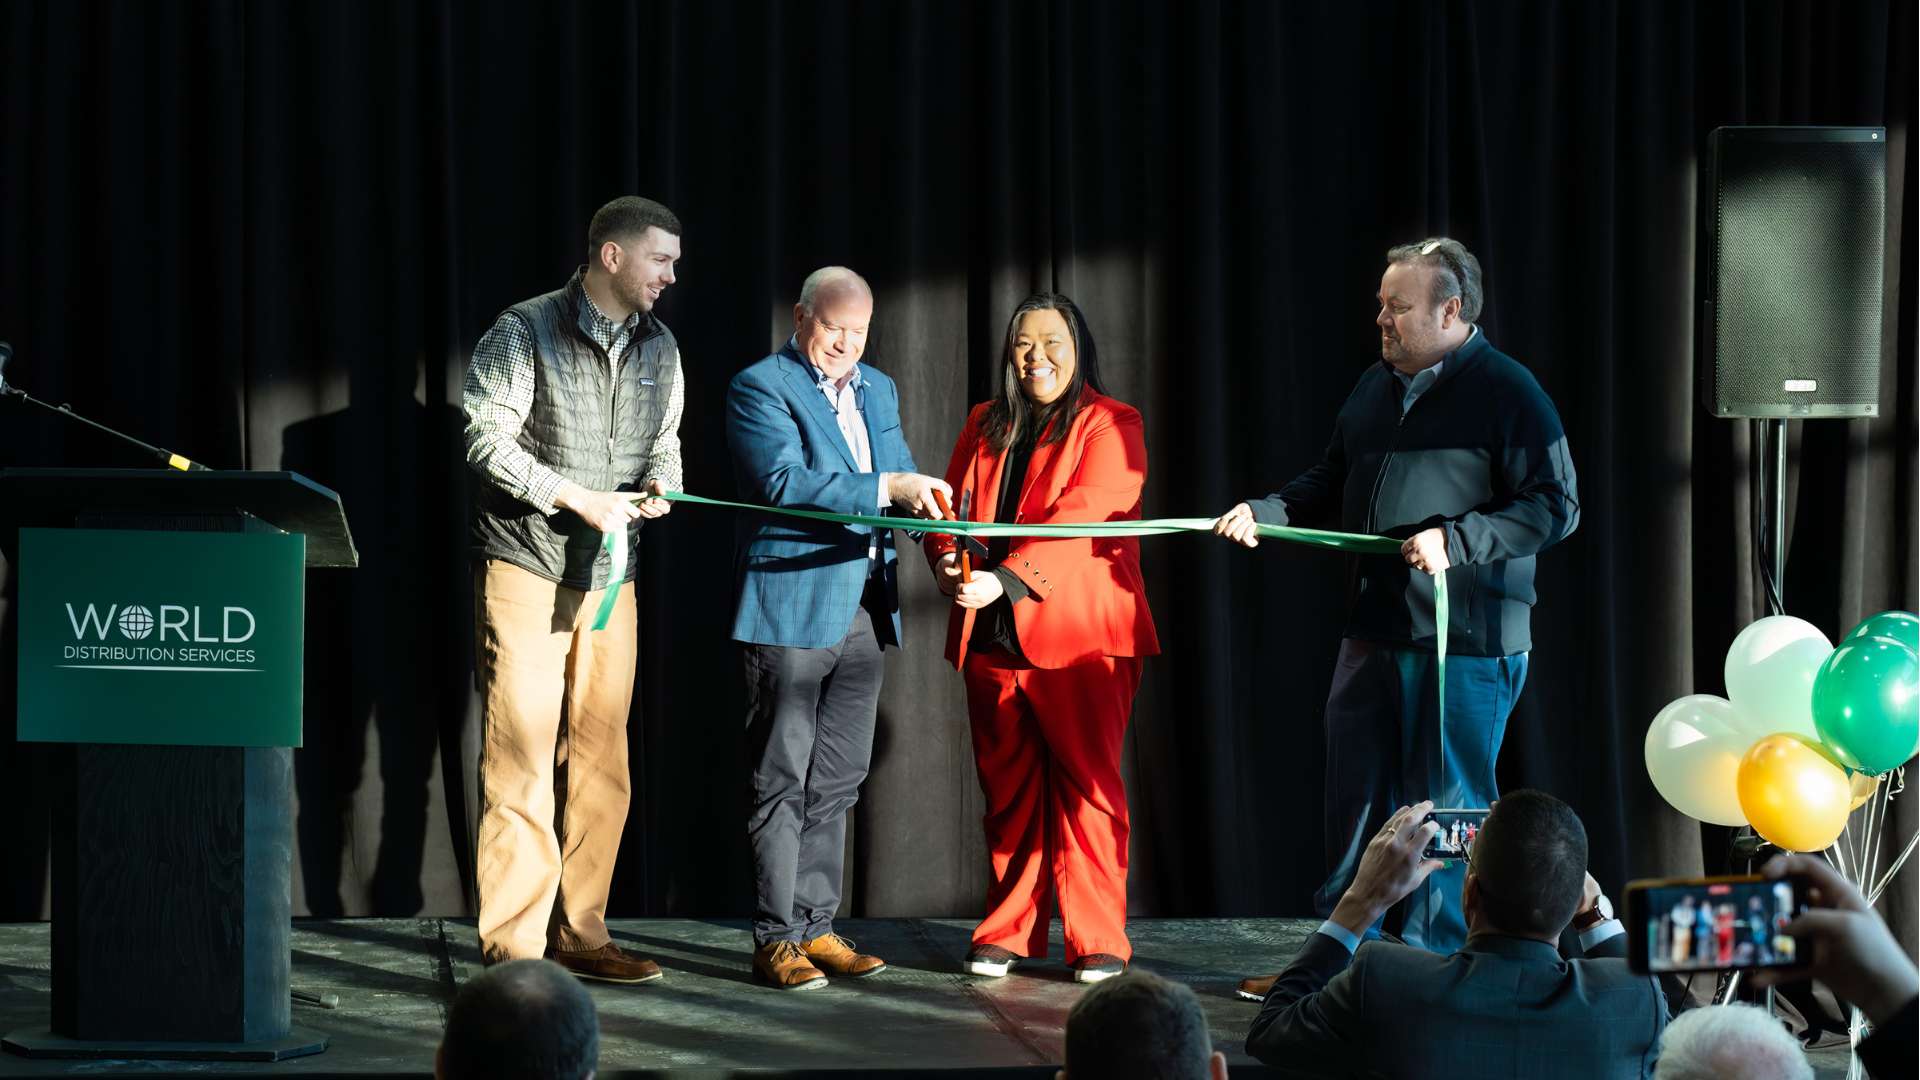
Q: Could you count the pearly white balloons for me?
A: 2